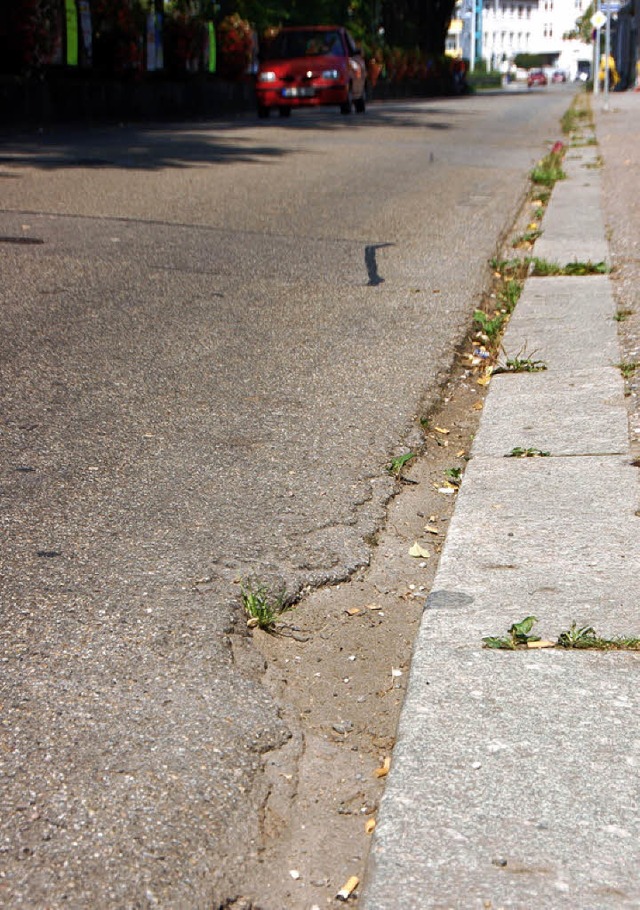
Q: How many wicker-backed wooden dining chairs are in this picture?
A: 0